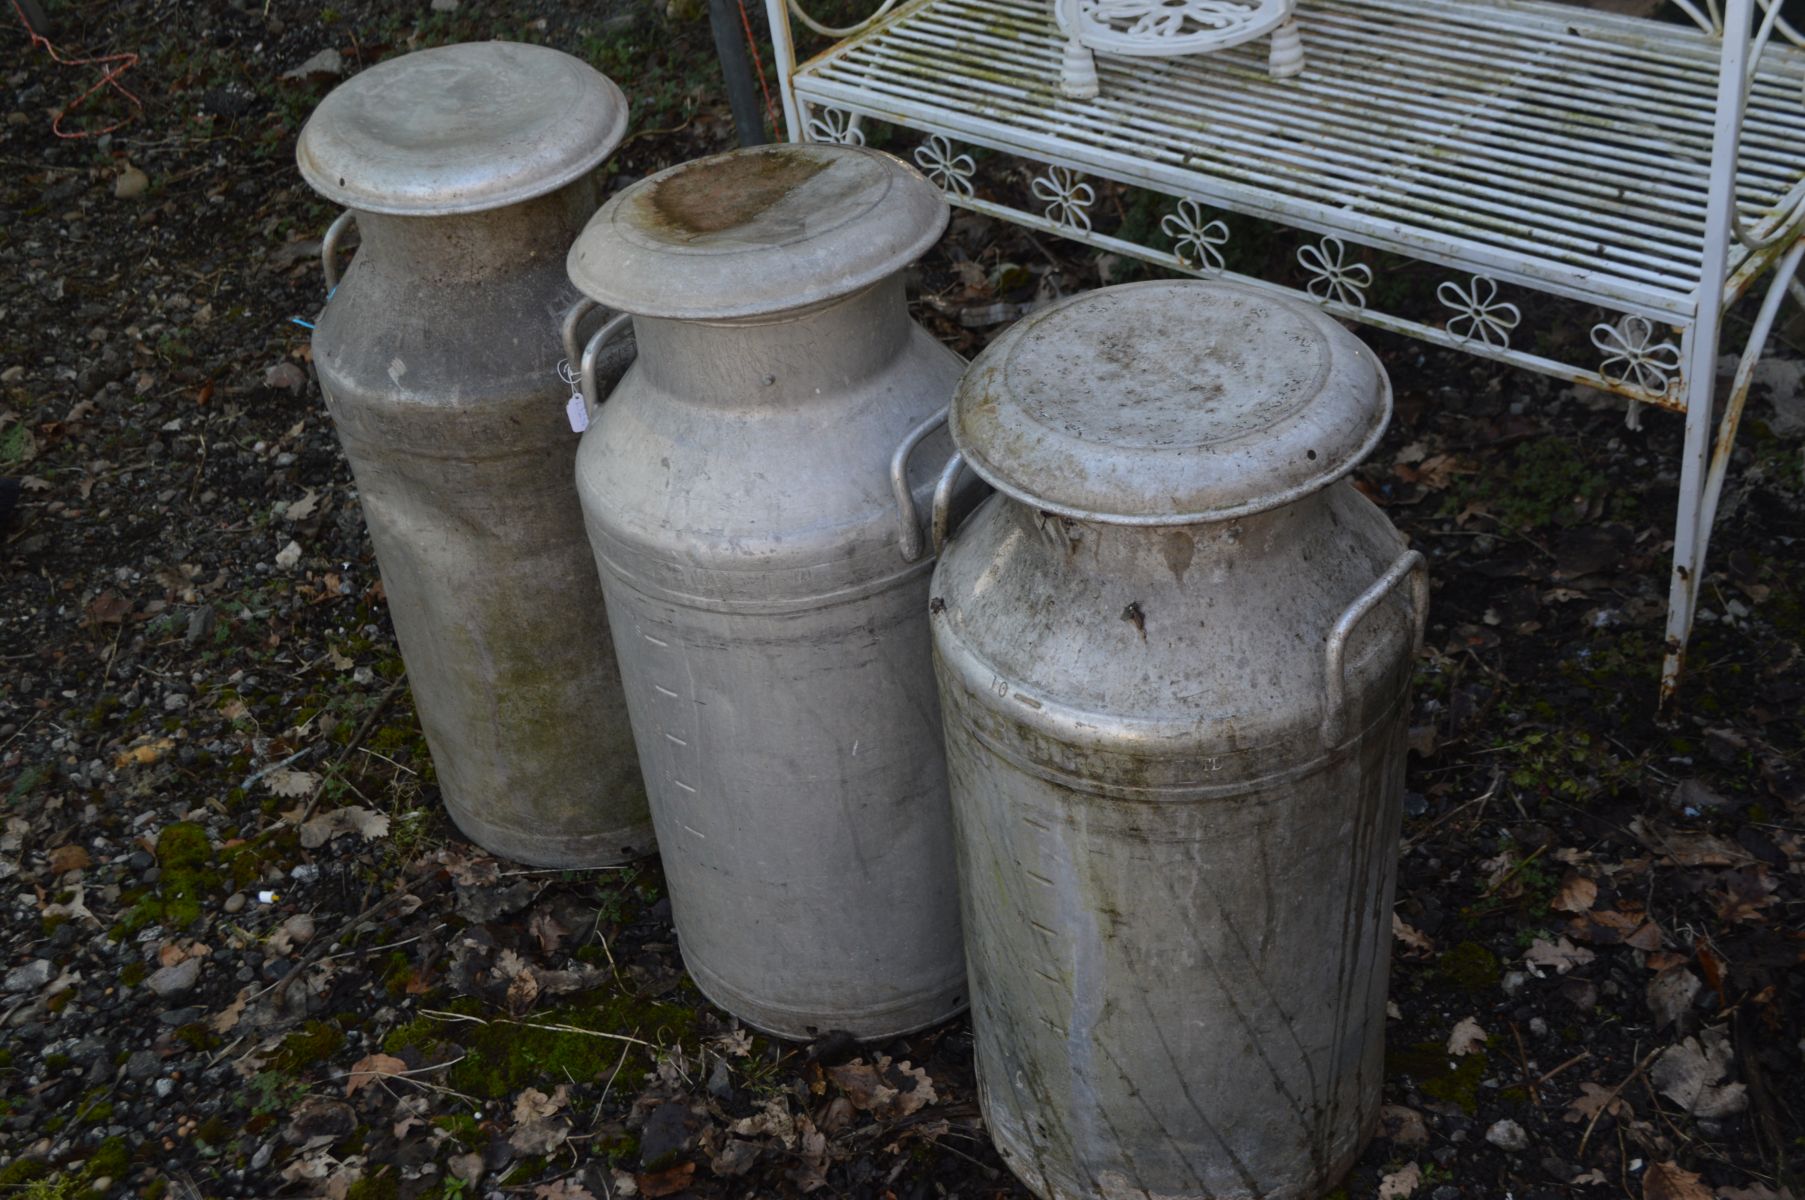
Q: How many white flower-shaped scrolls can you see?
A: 7